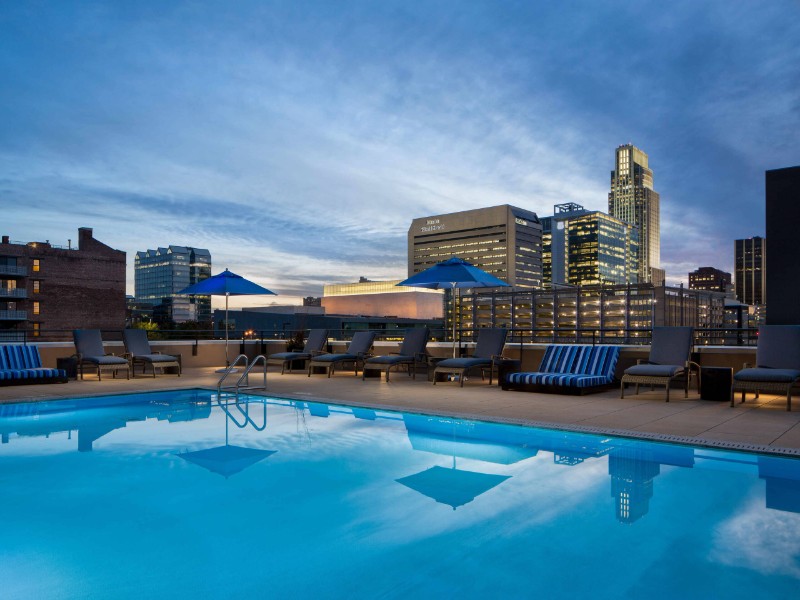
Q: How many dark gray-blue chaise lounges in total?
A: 8